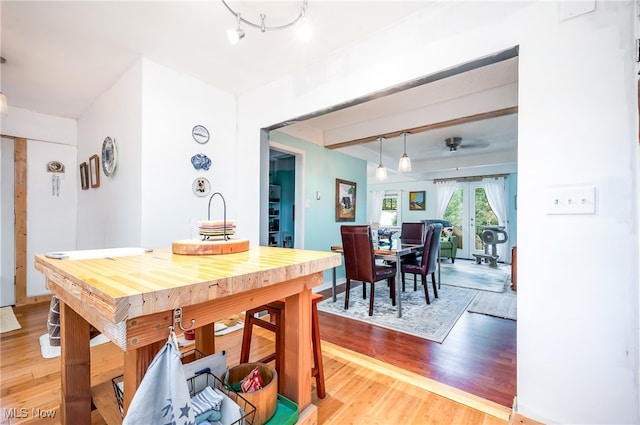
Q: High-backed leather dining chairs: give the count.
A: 3